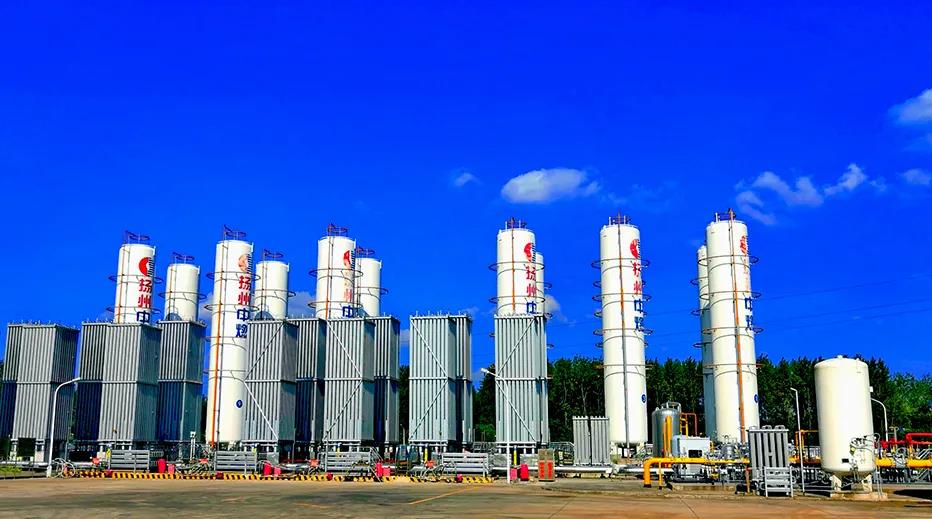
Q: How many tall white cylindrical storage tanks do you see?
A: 11